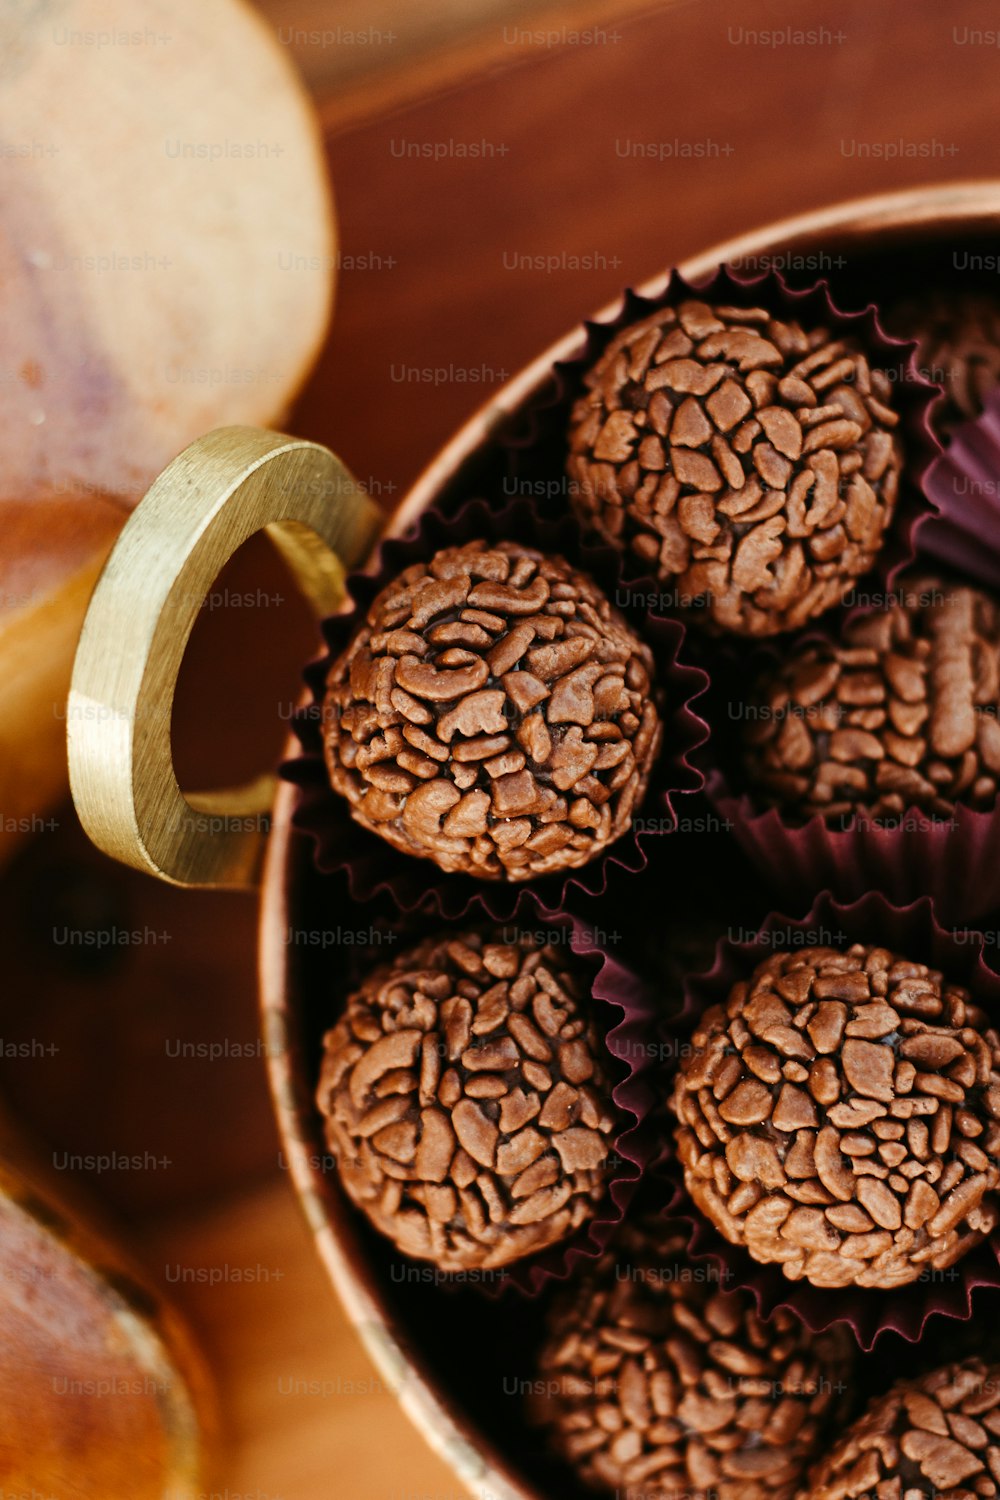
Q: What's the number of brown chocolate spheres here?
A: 8